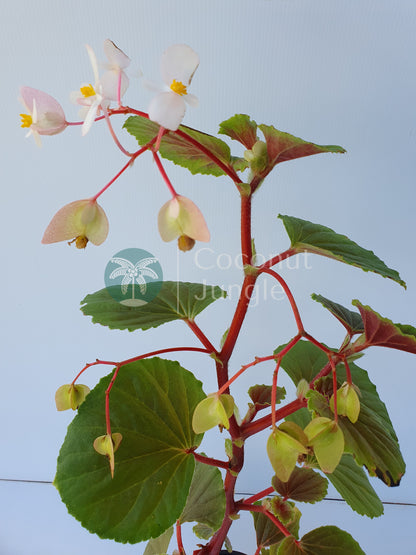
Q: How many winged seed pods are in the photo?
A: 8